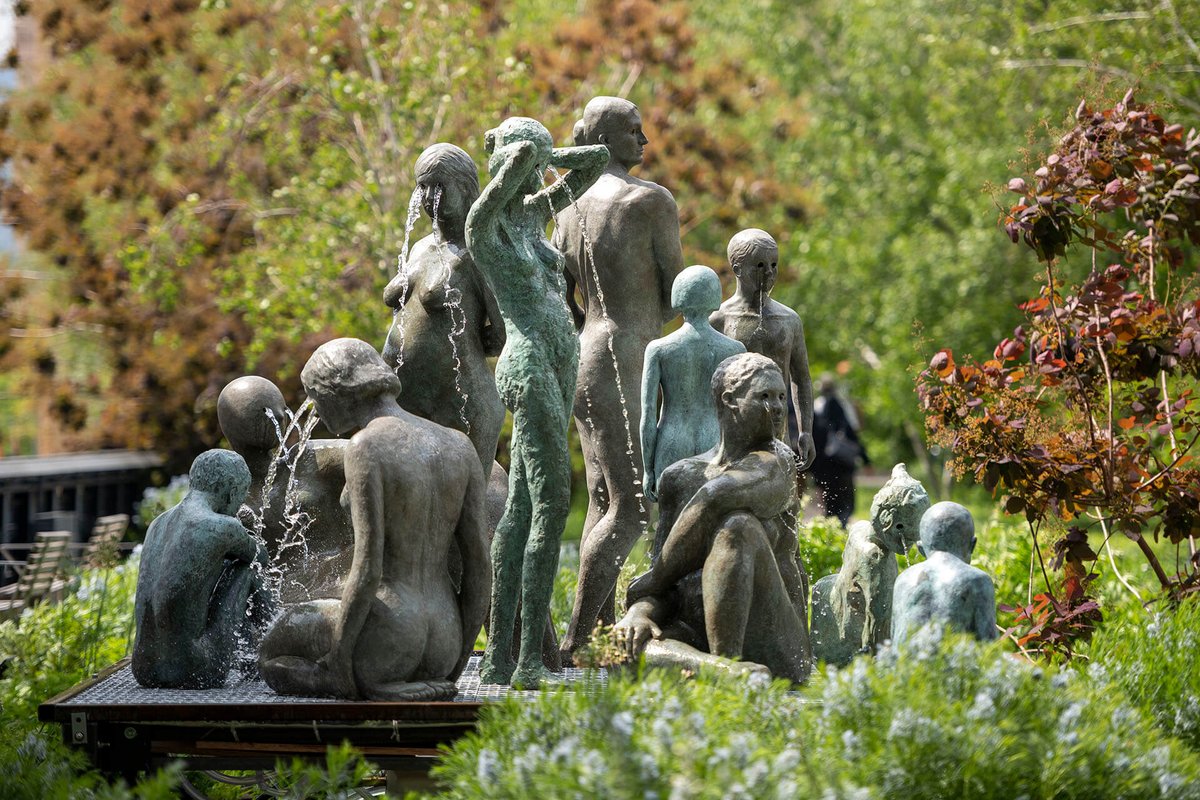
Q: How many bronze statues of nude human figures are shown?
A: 11